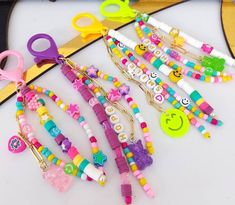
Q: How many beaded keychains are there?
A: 4